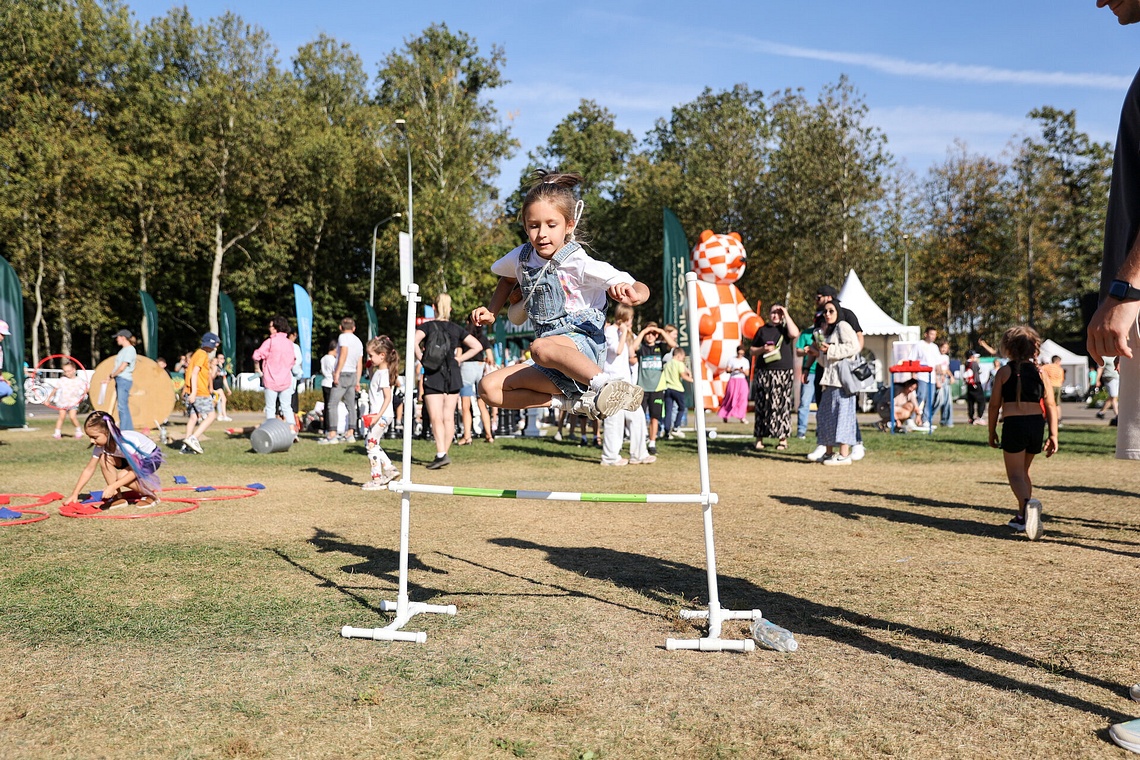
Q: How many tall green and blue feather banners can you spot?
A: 6